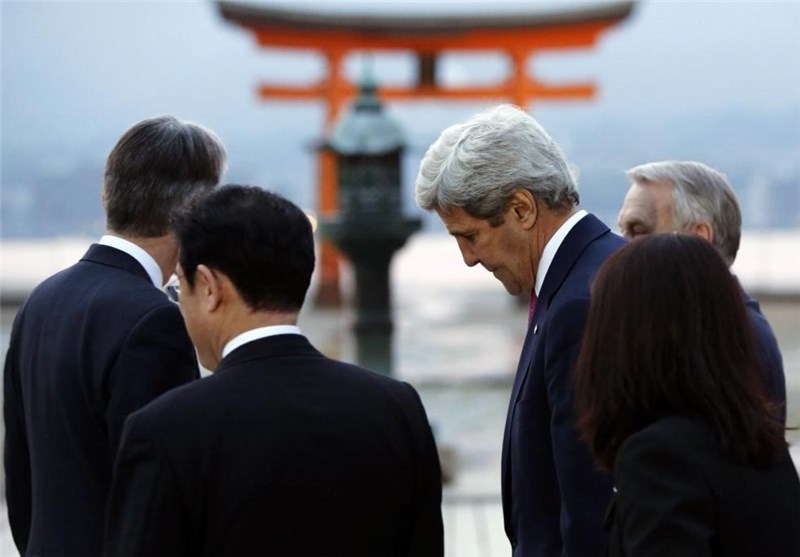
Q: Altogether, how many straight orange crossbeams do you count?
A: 1